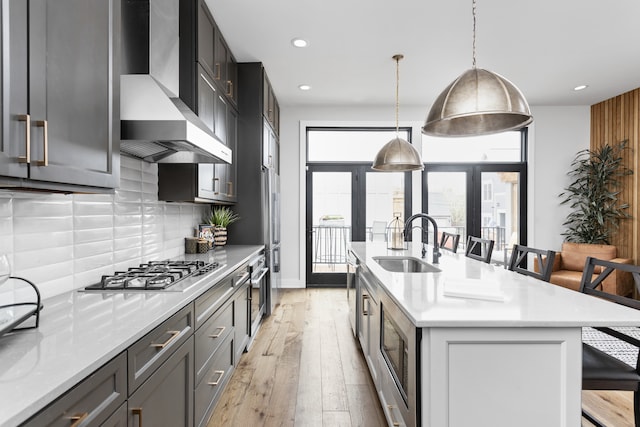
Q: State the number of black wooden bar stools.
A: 4